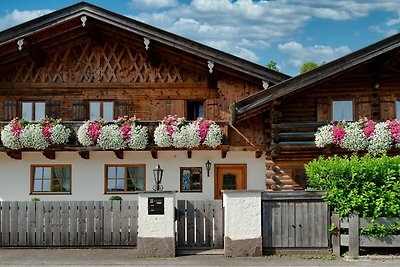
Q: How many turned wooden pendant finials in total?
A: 5